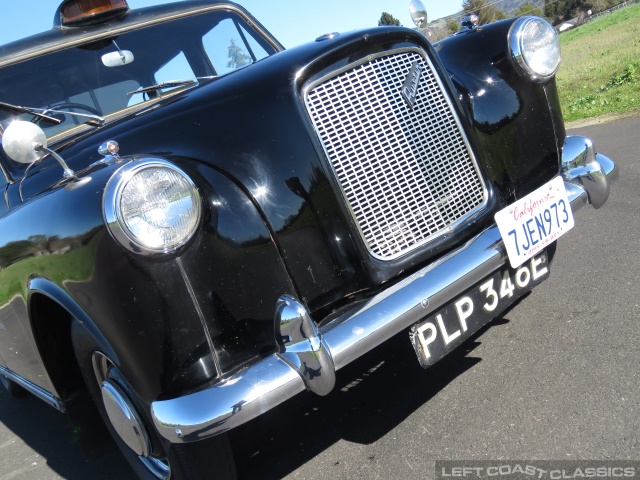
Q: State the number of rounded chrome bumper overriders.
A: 2